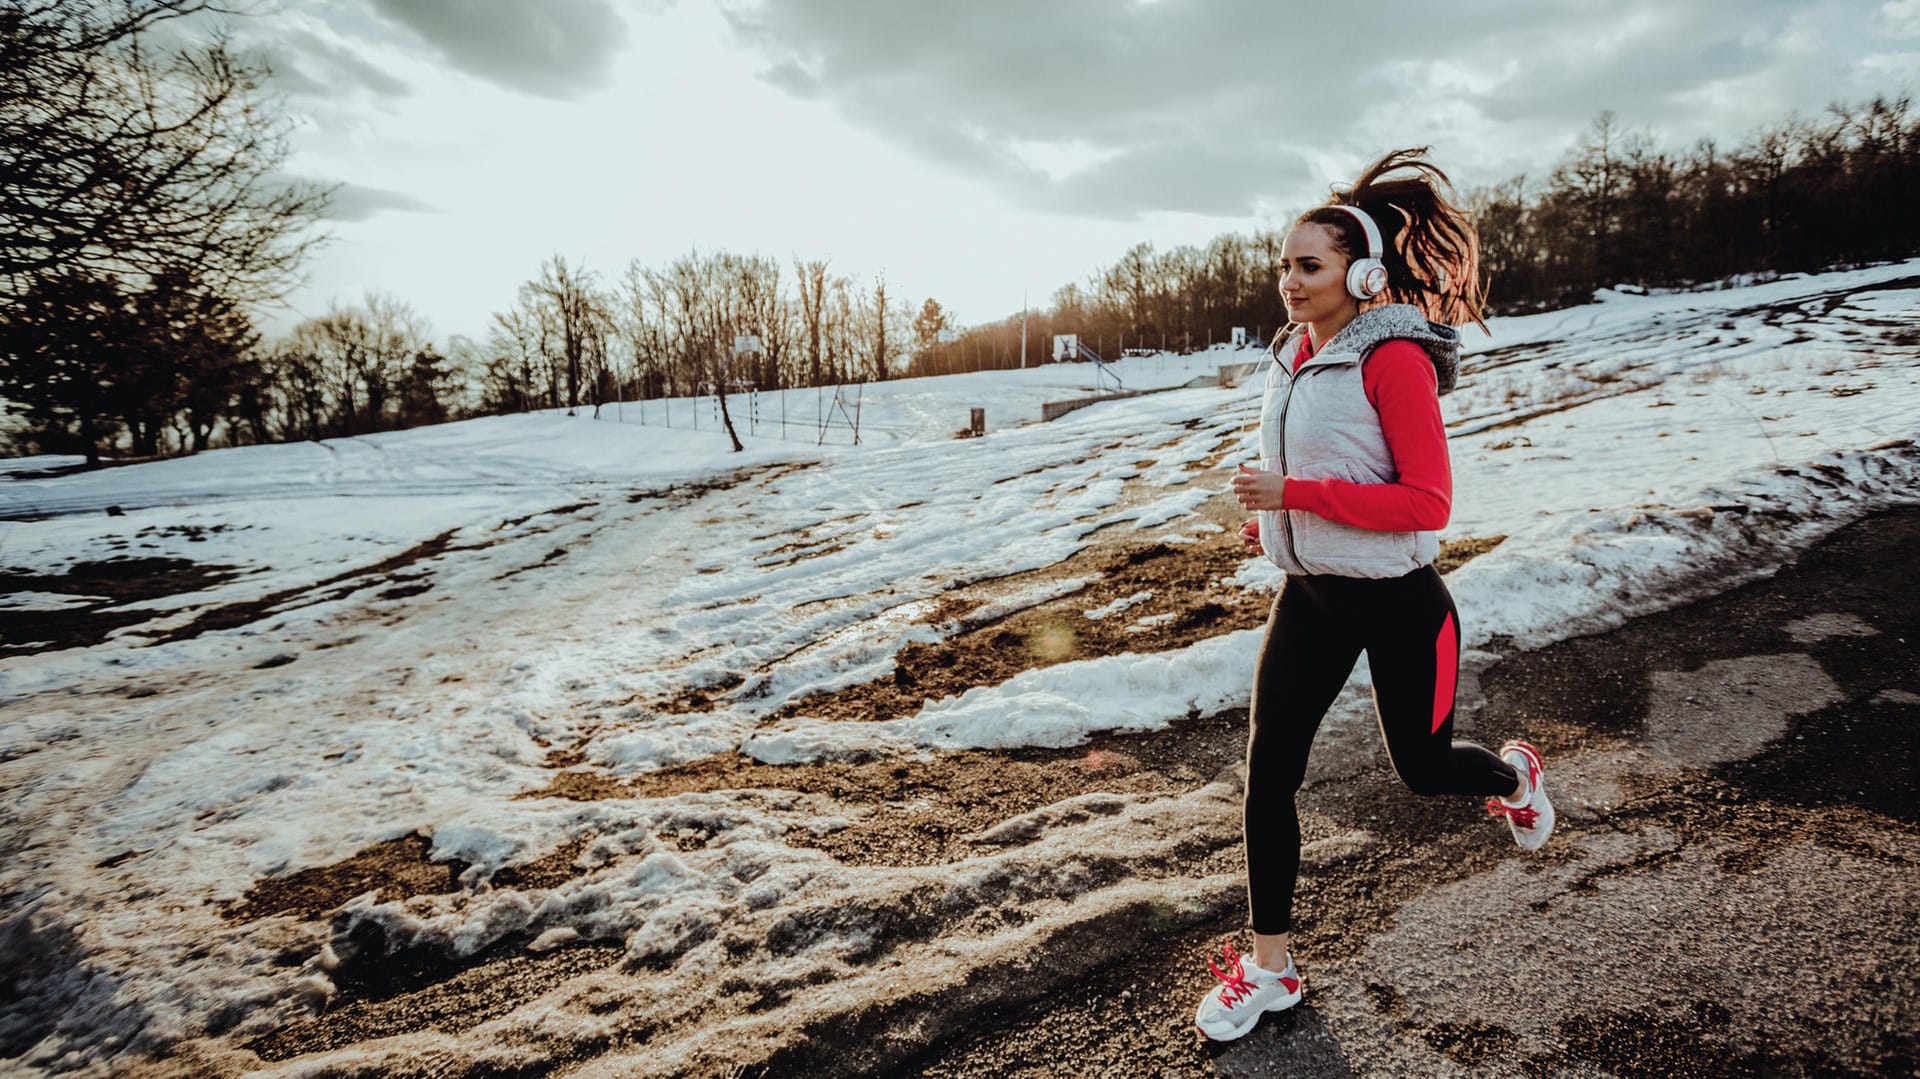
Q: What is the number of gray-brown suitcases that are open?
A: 0